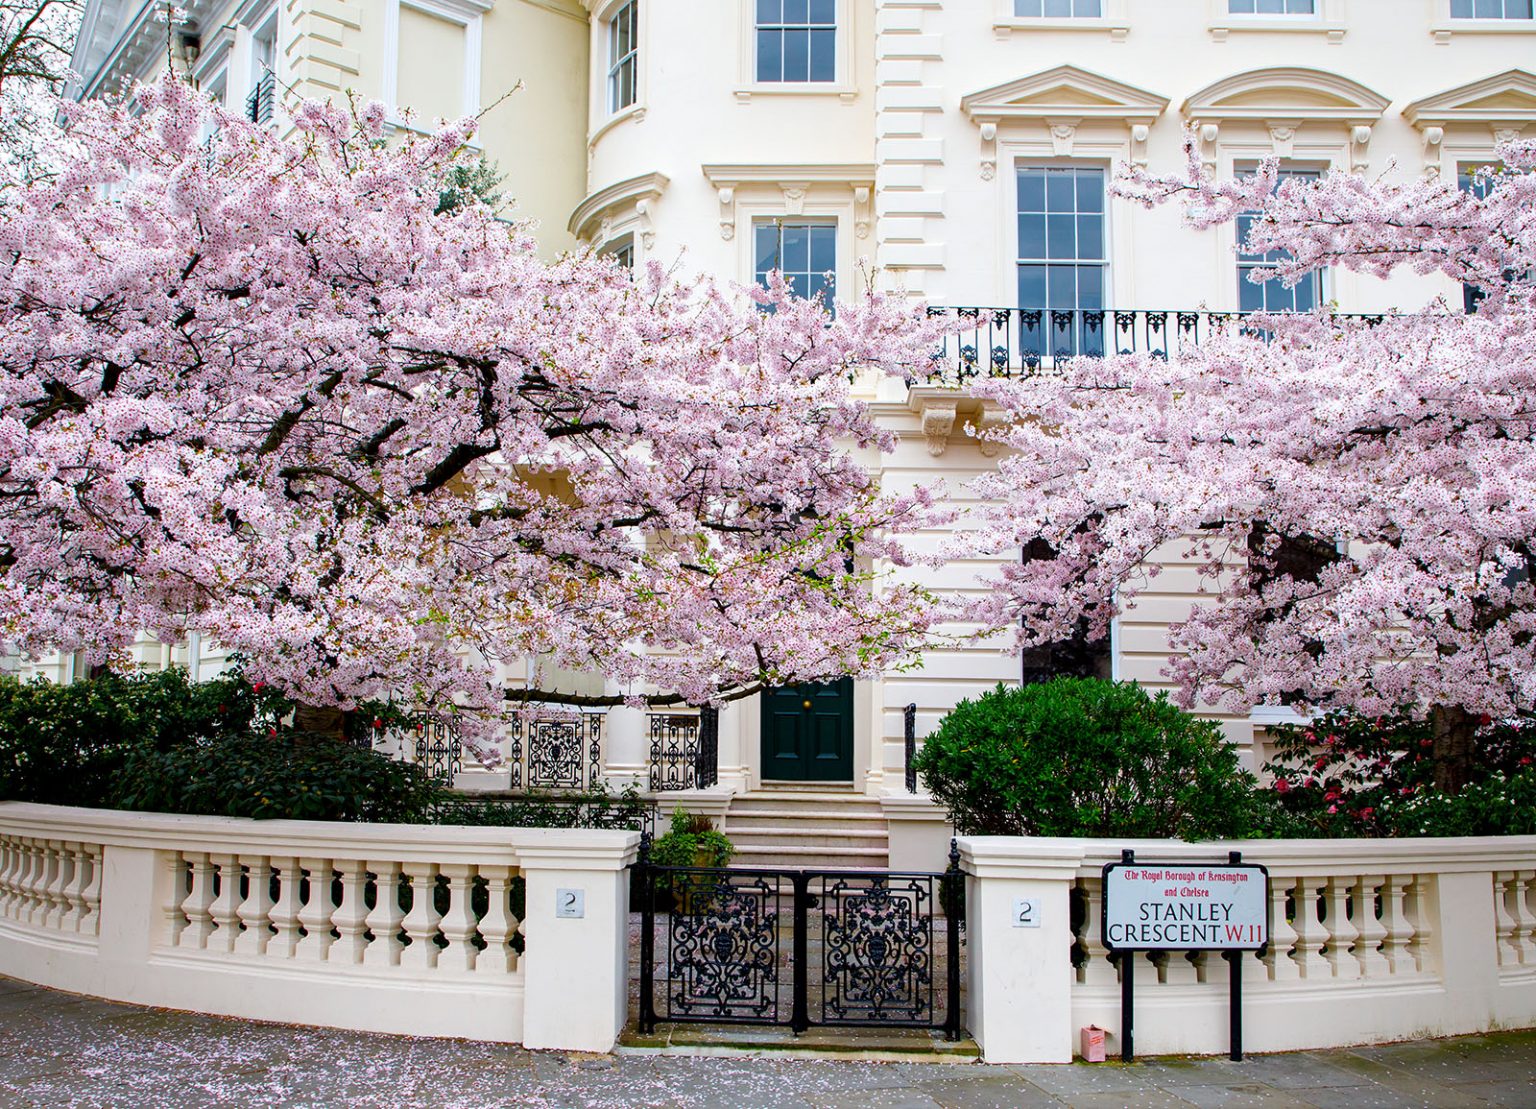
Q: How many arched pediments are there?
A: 1